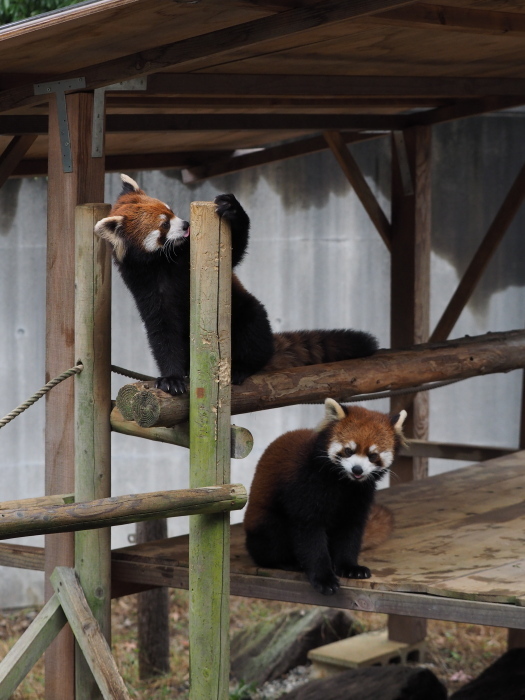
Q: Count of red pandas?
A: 2